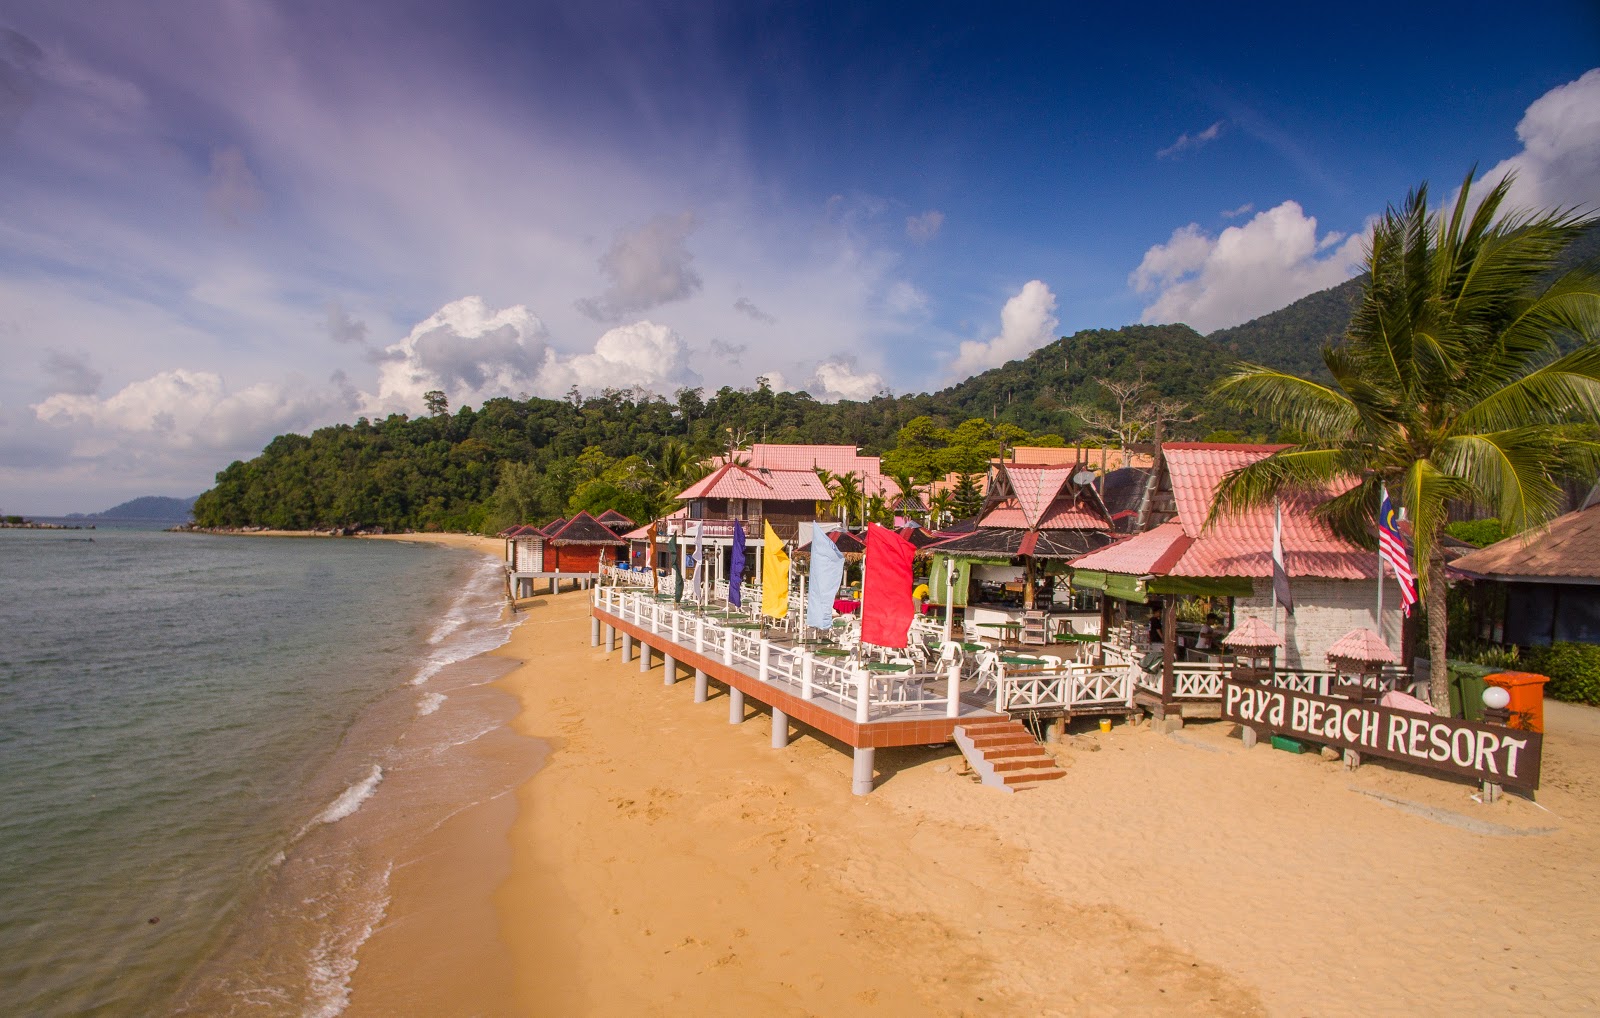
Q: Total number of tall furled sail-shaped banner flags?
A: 7